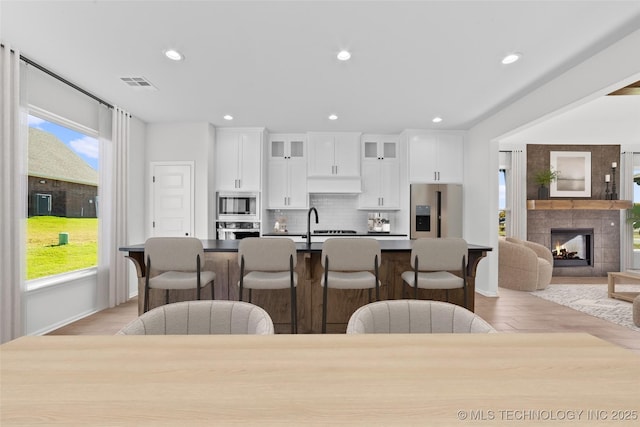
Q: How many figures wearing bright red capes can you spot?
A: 0